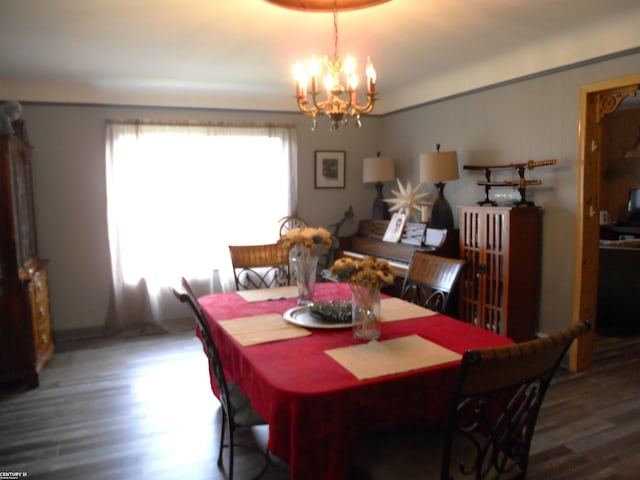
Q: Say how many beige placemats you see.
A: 4